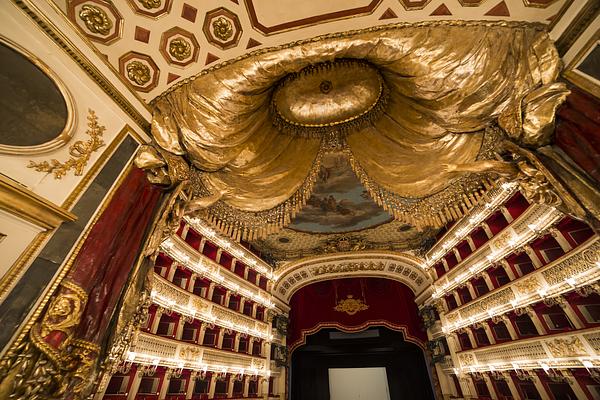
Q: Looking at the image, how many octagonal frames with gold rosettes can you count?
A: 5